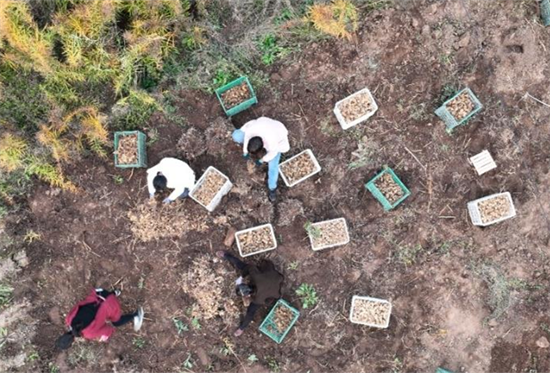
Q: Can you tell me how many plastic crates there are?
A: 12